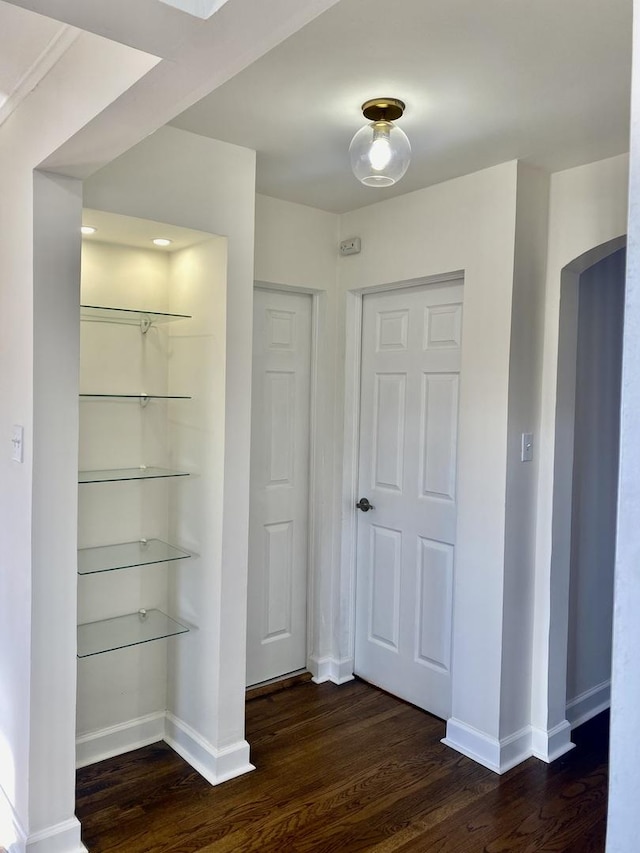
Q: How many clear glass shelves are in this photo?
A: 5